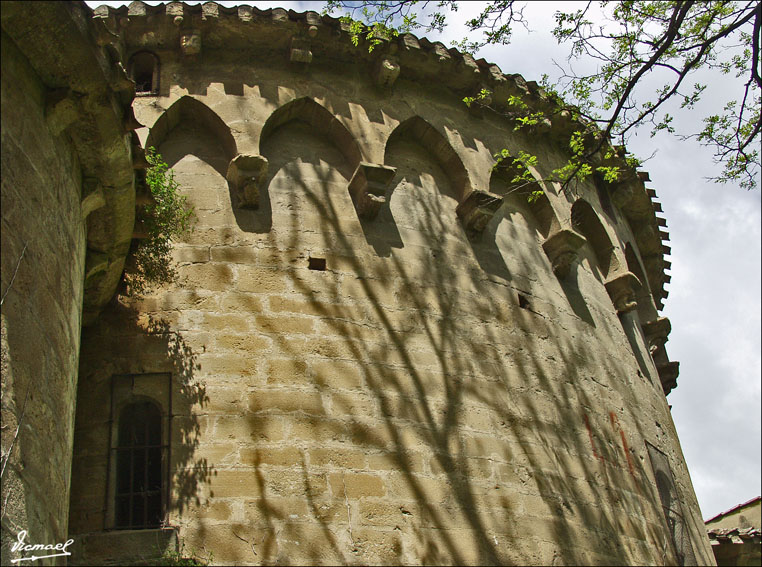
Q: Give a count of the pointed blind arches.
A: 6